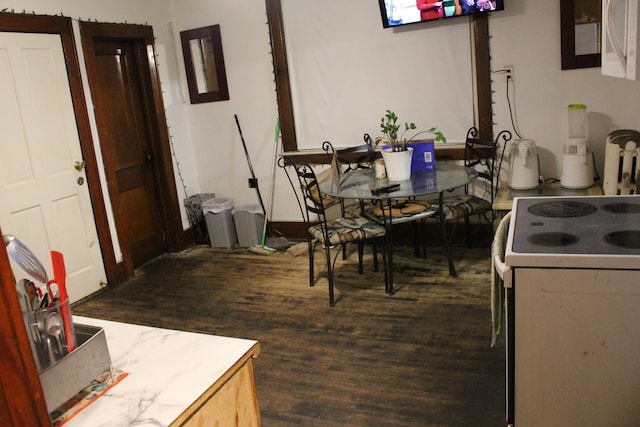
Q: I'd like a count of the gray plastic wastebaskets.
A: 2